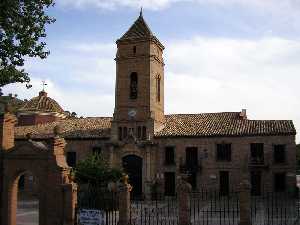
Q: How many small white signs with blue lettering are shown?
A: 1